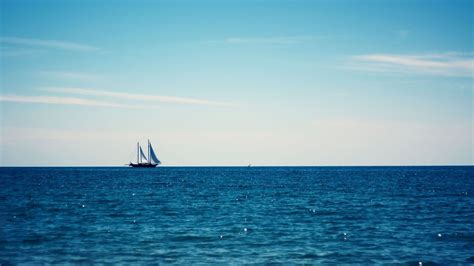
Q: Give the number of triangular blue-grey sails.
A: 2